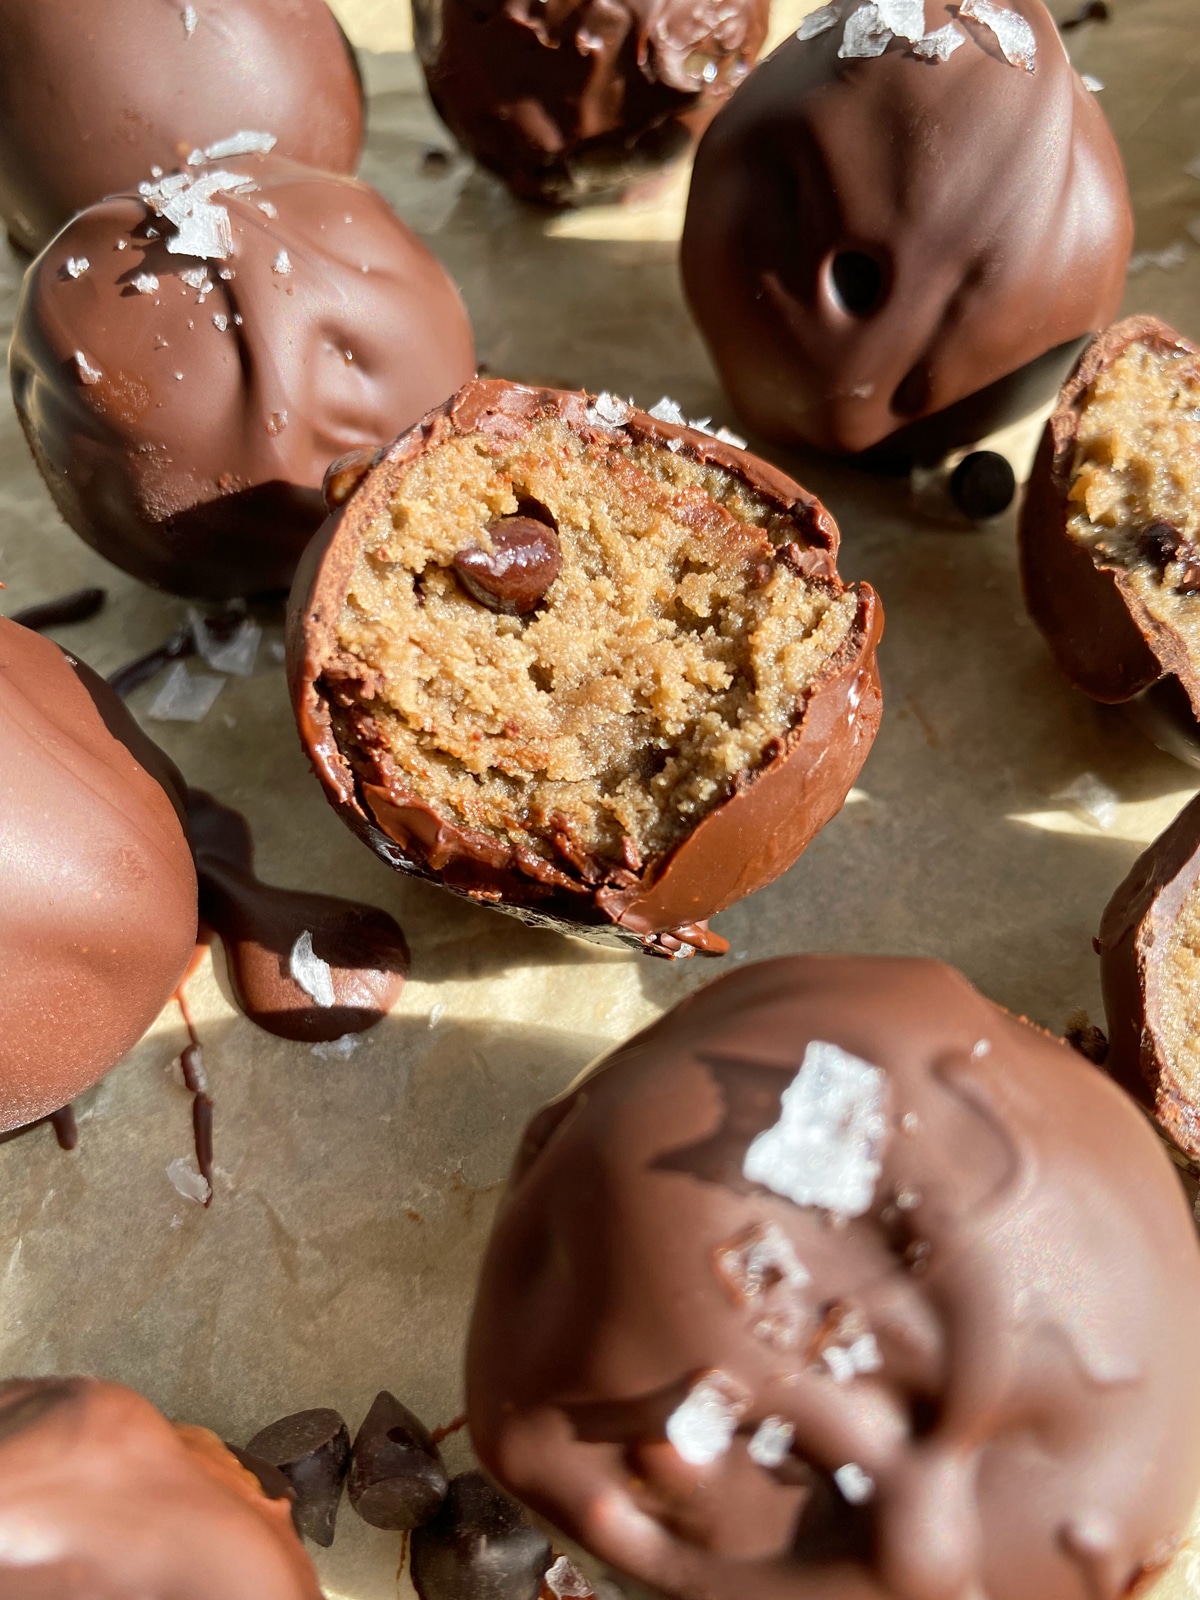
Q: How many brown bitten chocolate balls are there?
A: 3